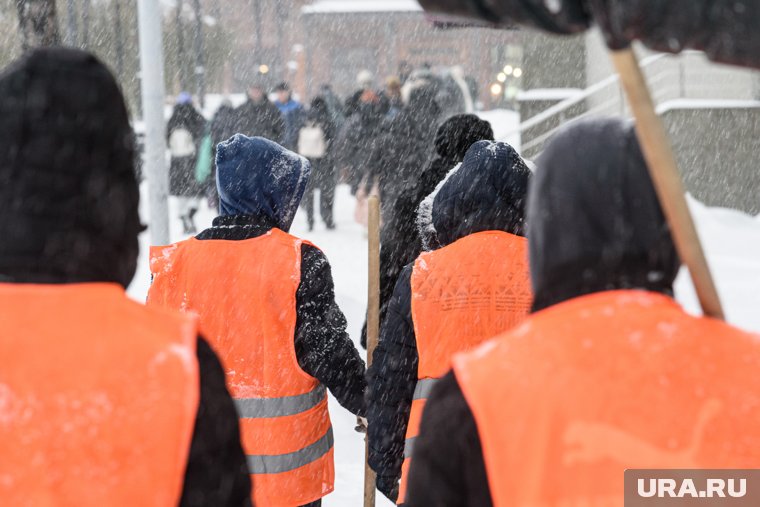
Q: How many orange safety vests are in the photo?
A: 4